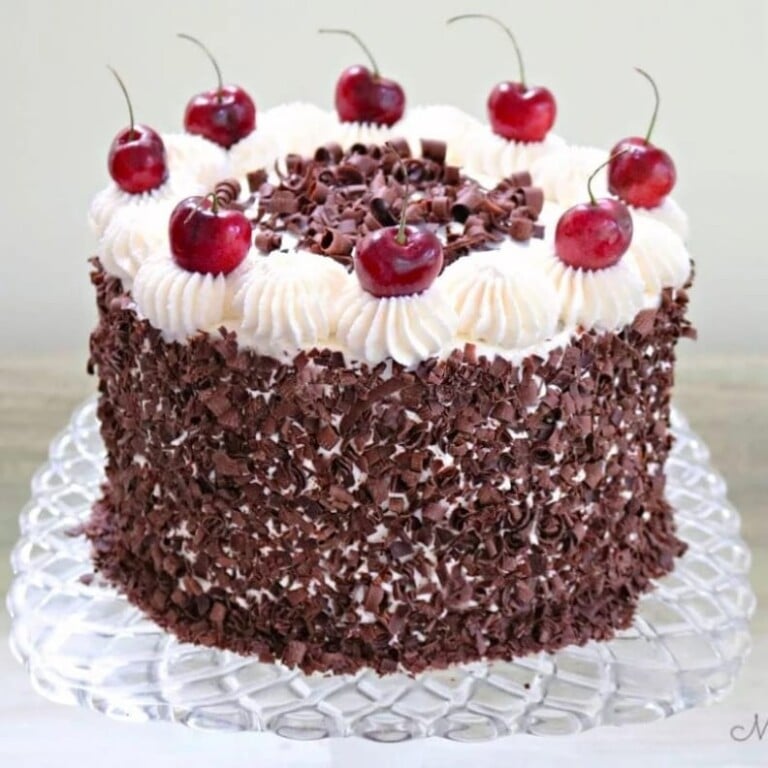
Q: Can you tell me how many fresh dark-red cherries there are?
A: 8